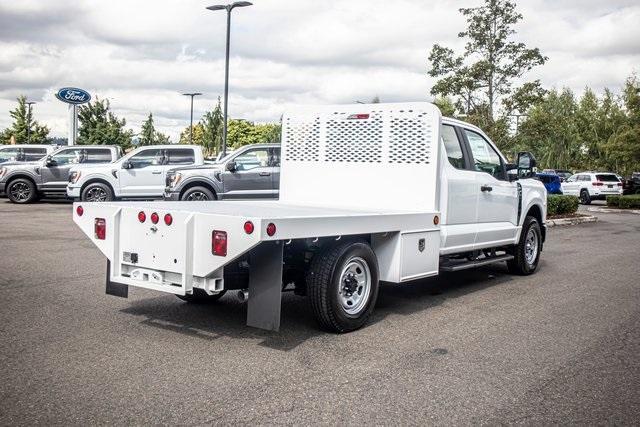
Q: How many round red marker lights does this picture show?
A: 6